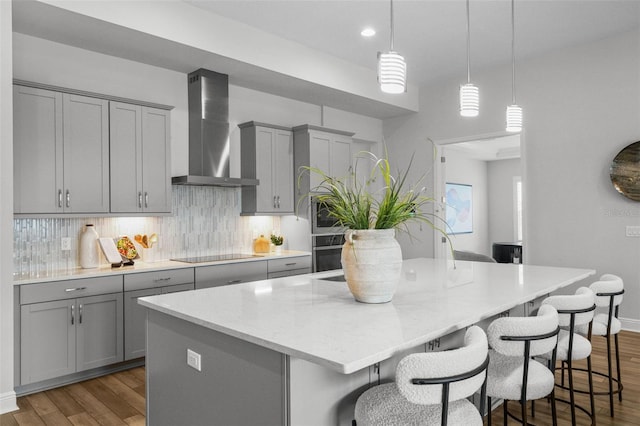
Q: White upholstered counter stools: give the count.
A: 4